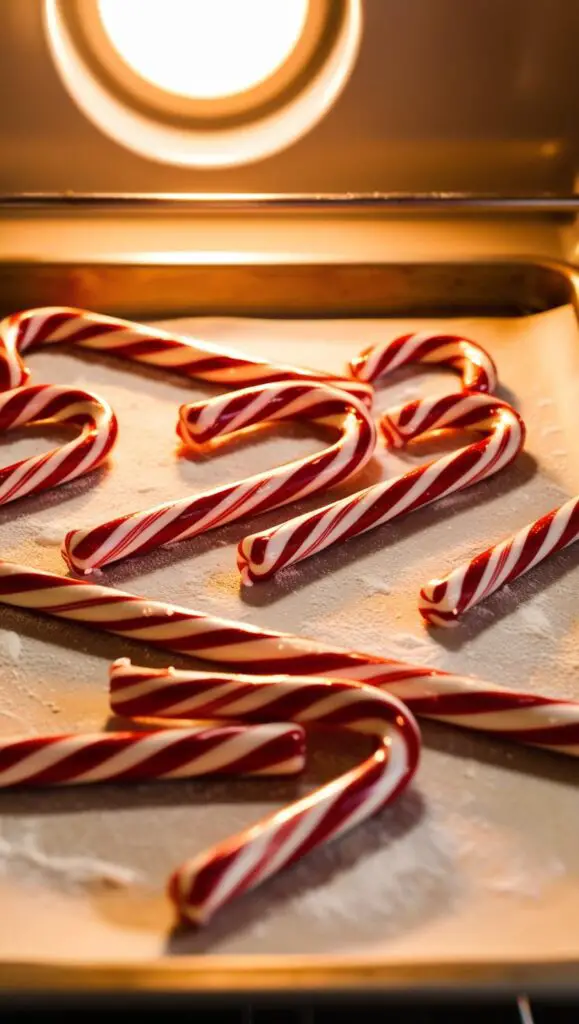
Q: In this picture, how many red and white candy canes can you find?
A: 9